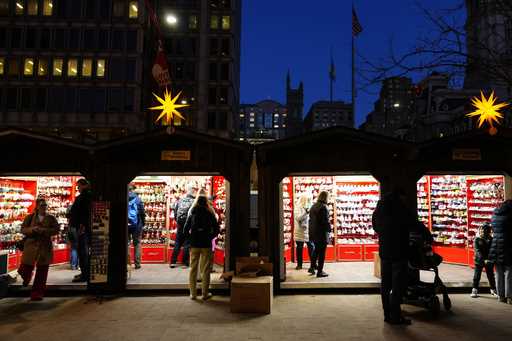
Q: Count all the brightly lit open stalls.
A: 4